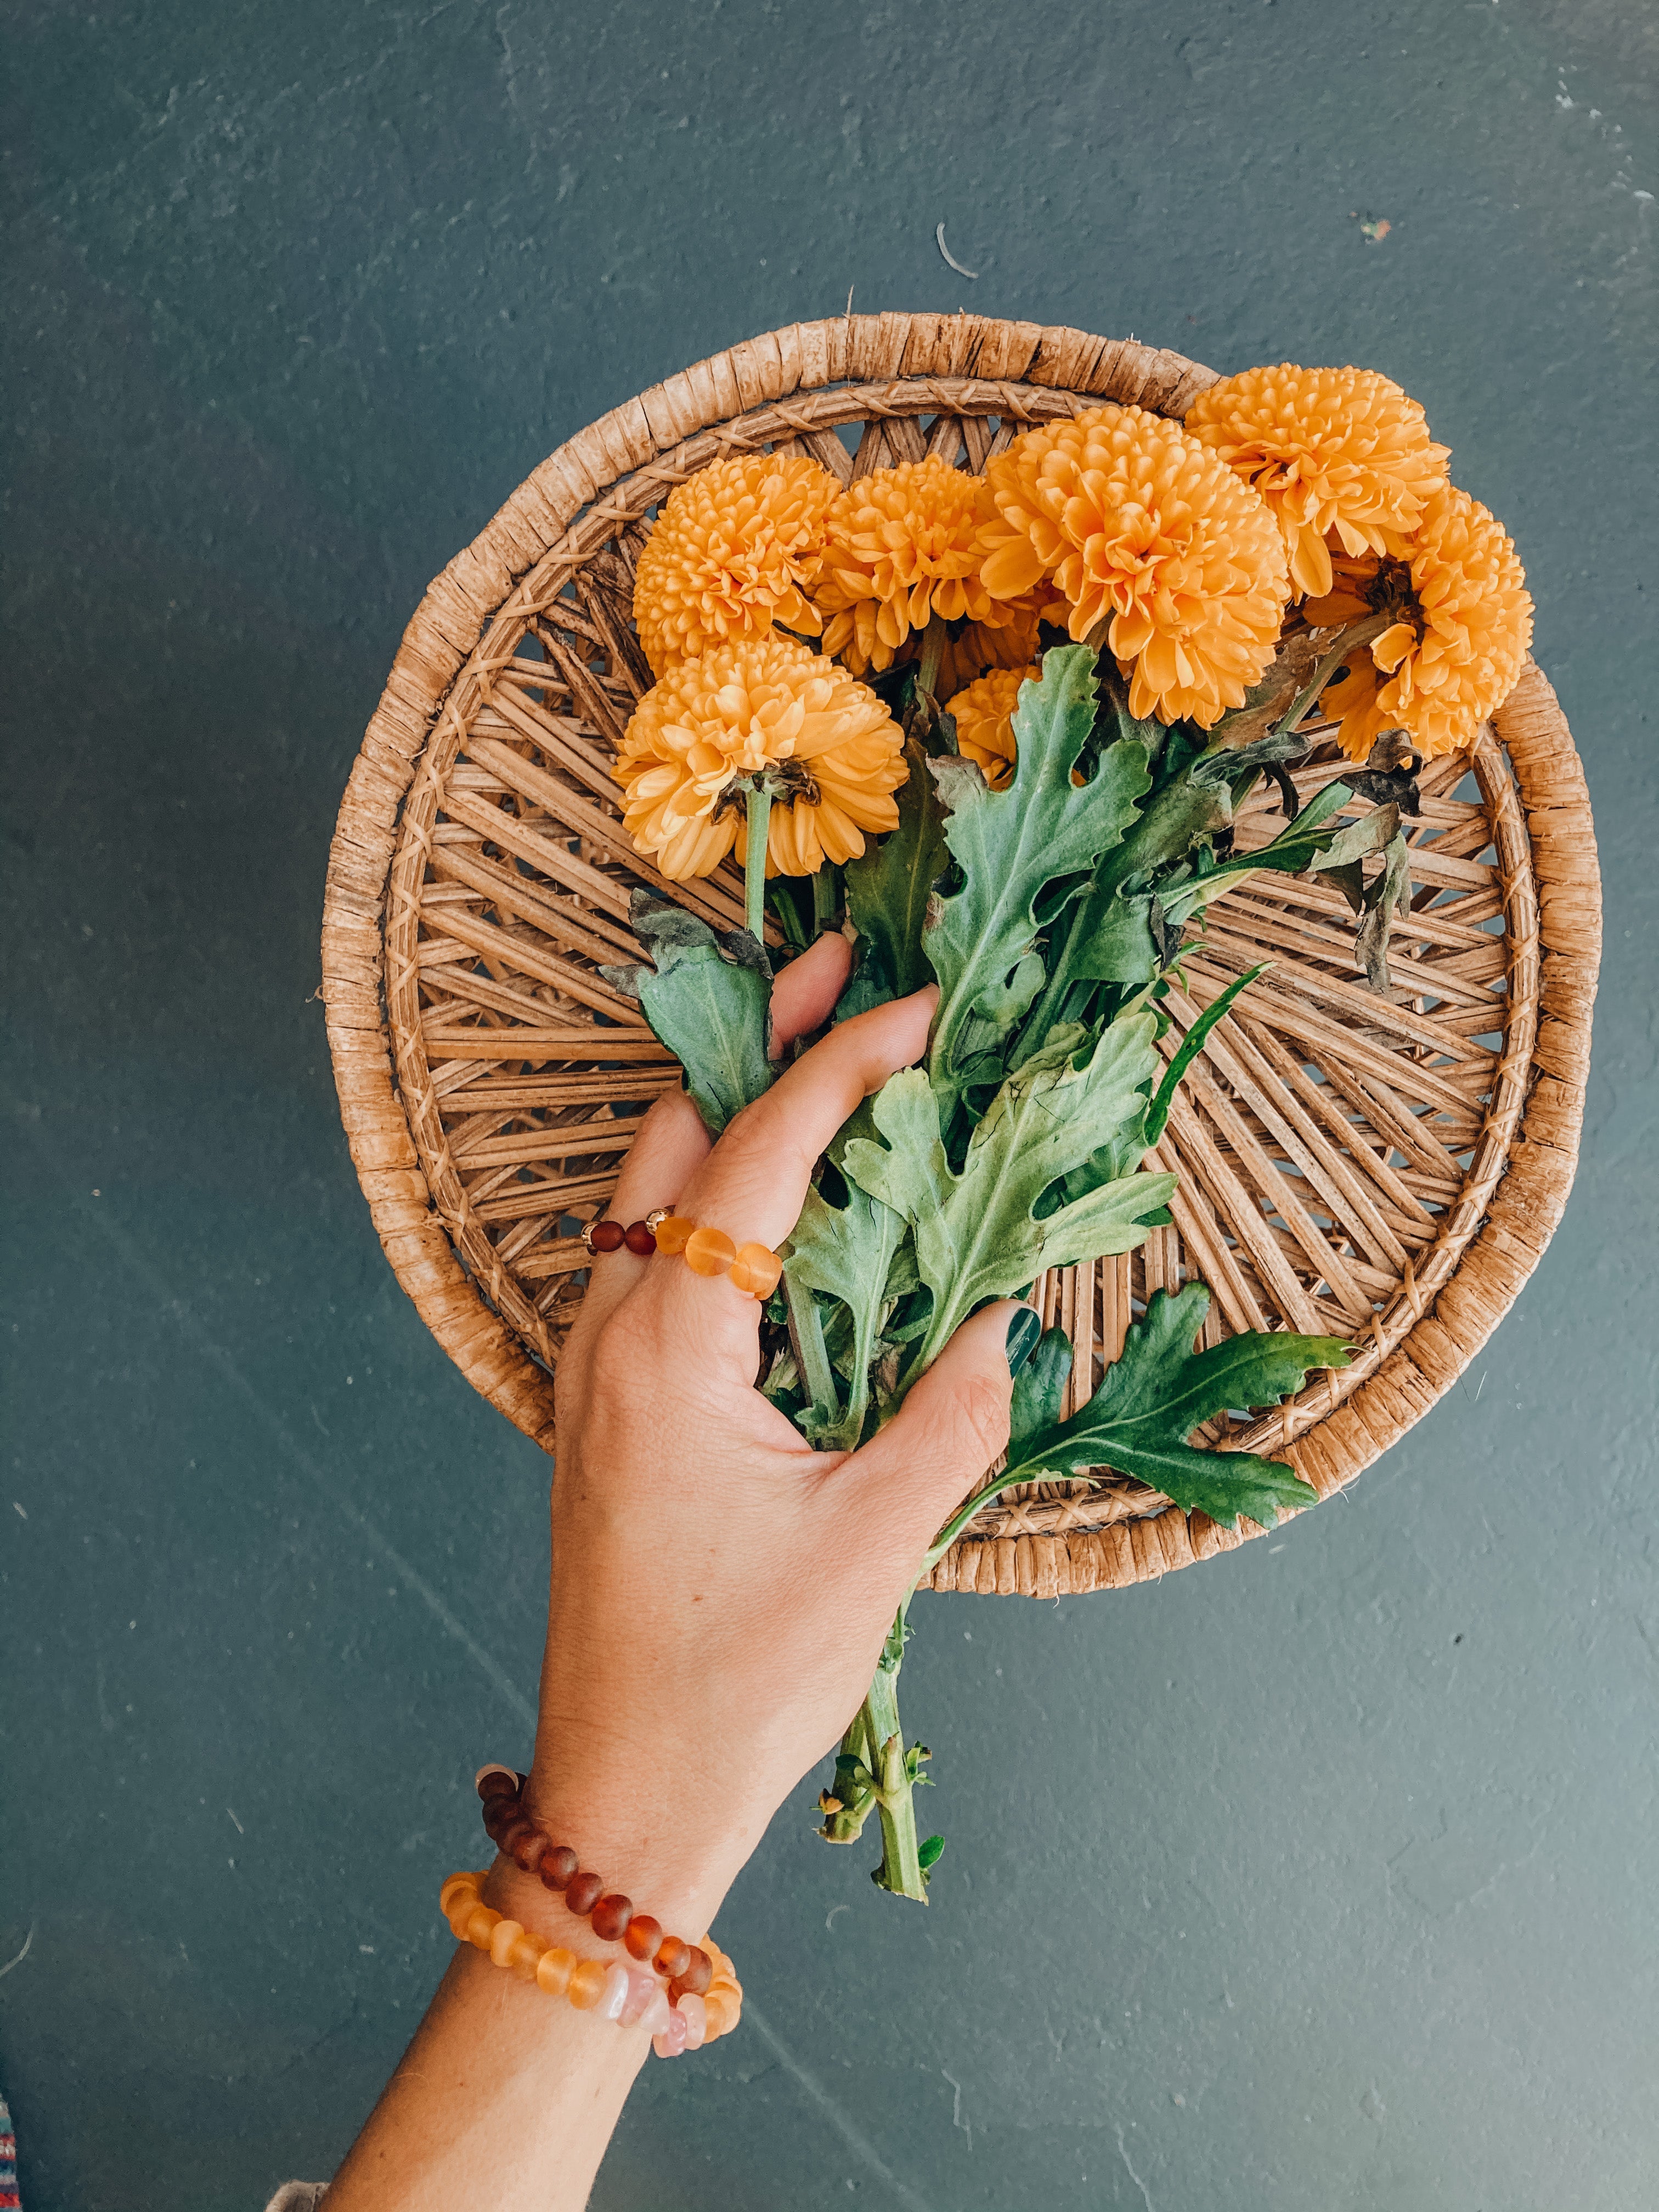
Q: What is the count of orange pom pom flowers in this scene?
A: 7